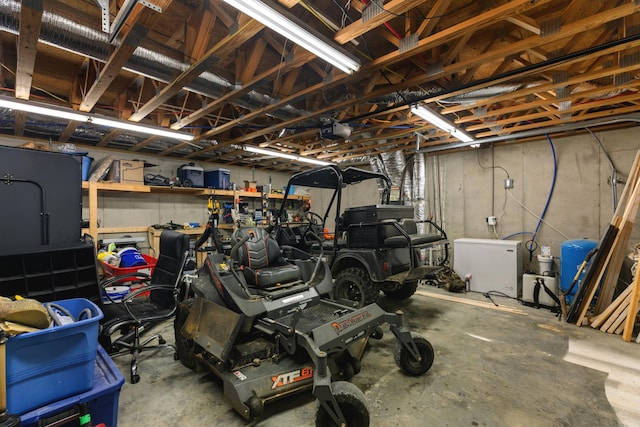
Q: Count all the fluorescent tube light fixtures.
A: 4